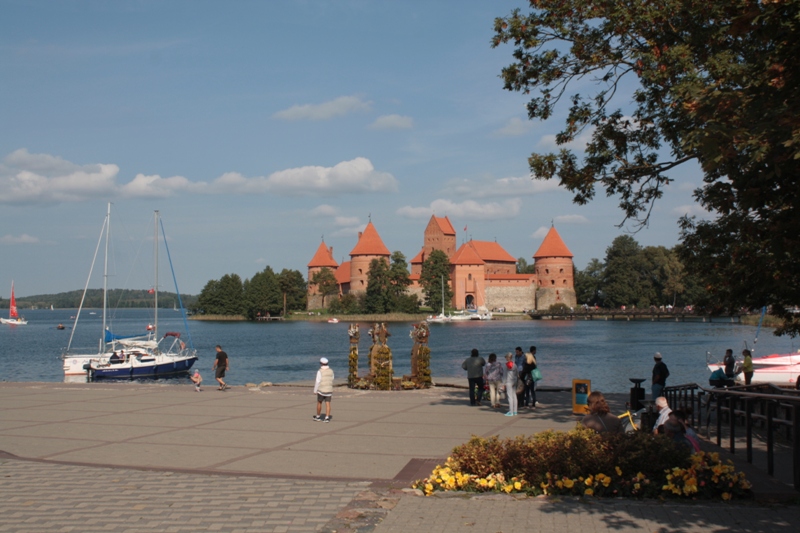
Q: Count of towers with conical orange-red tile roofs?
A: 3